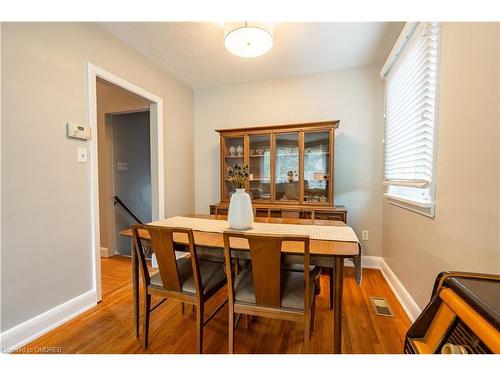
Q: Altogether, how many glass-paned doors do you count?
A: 4